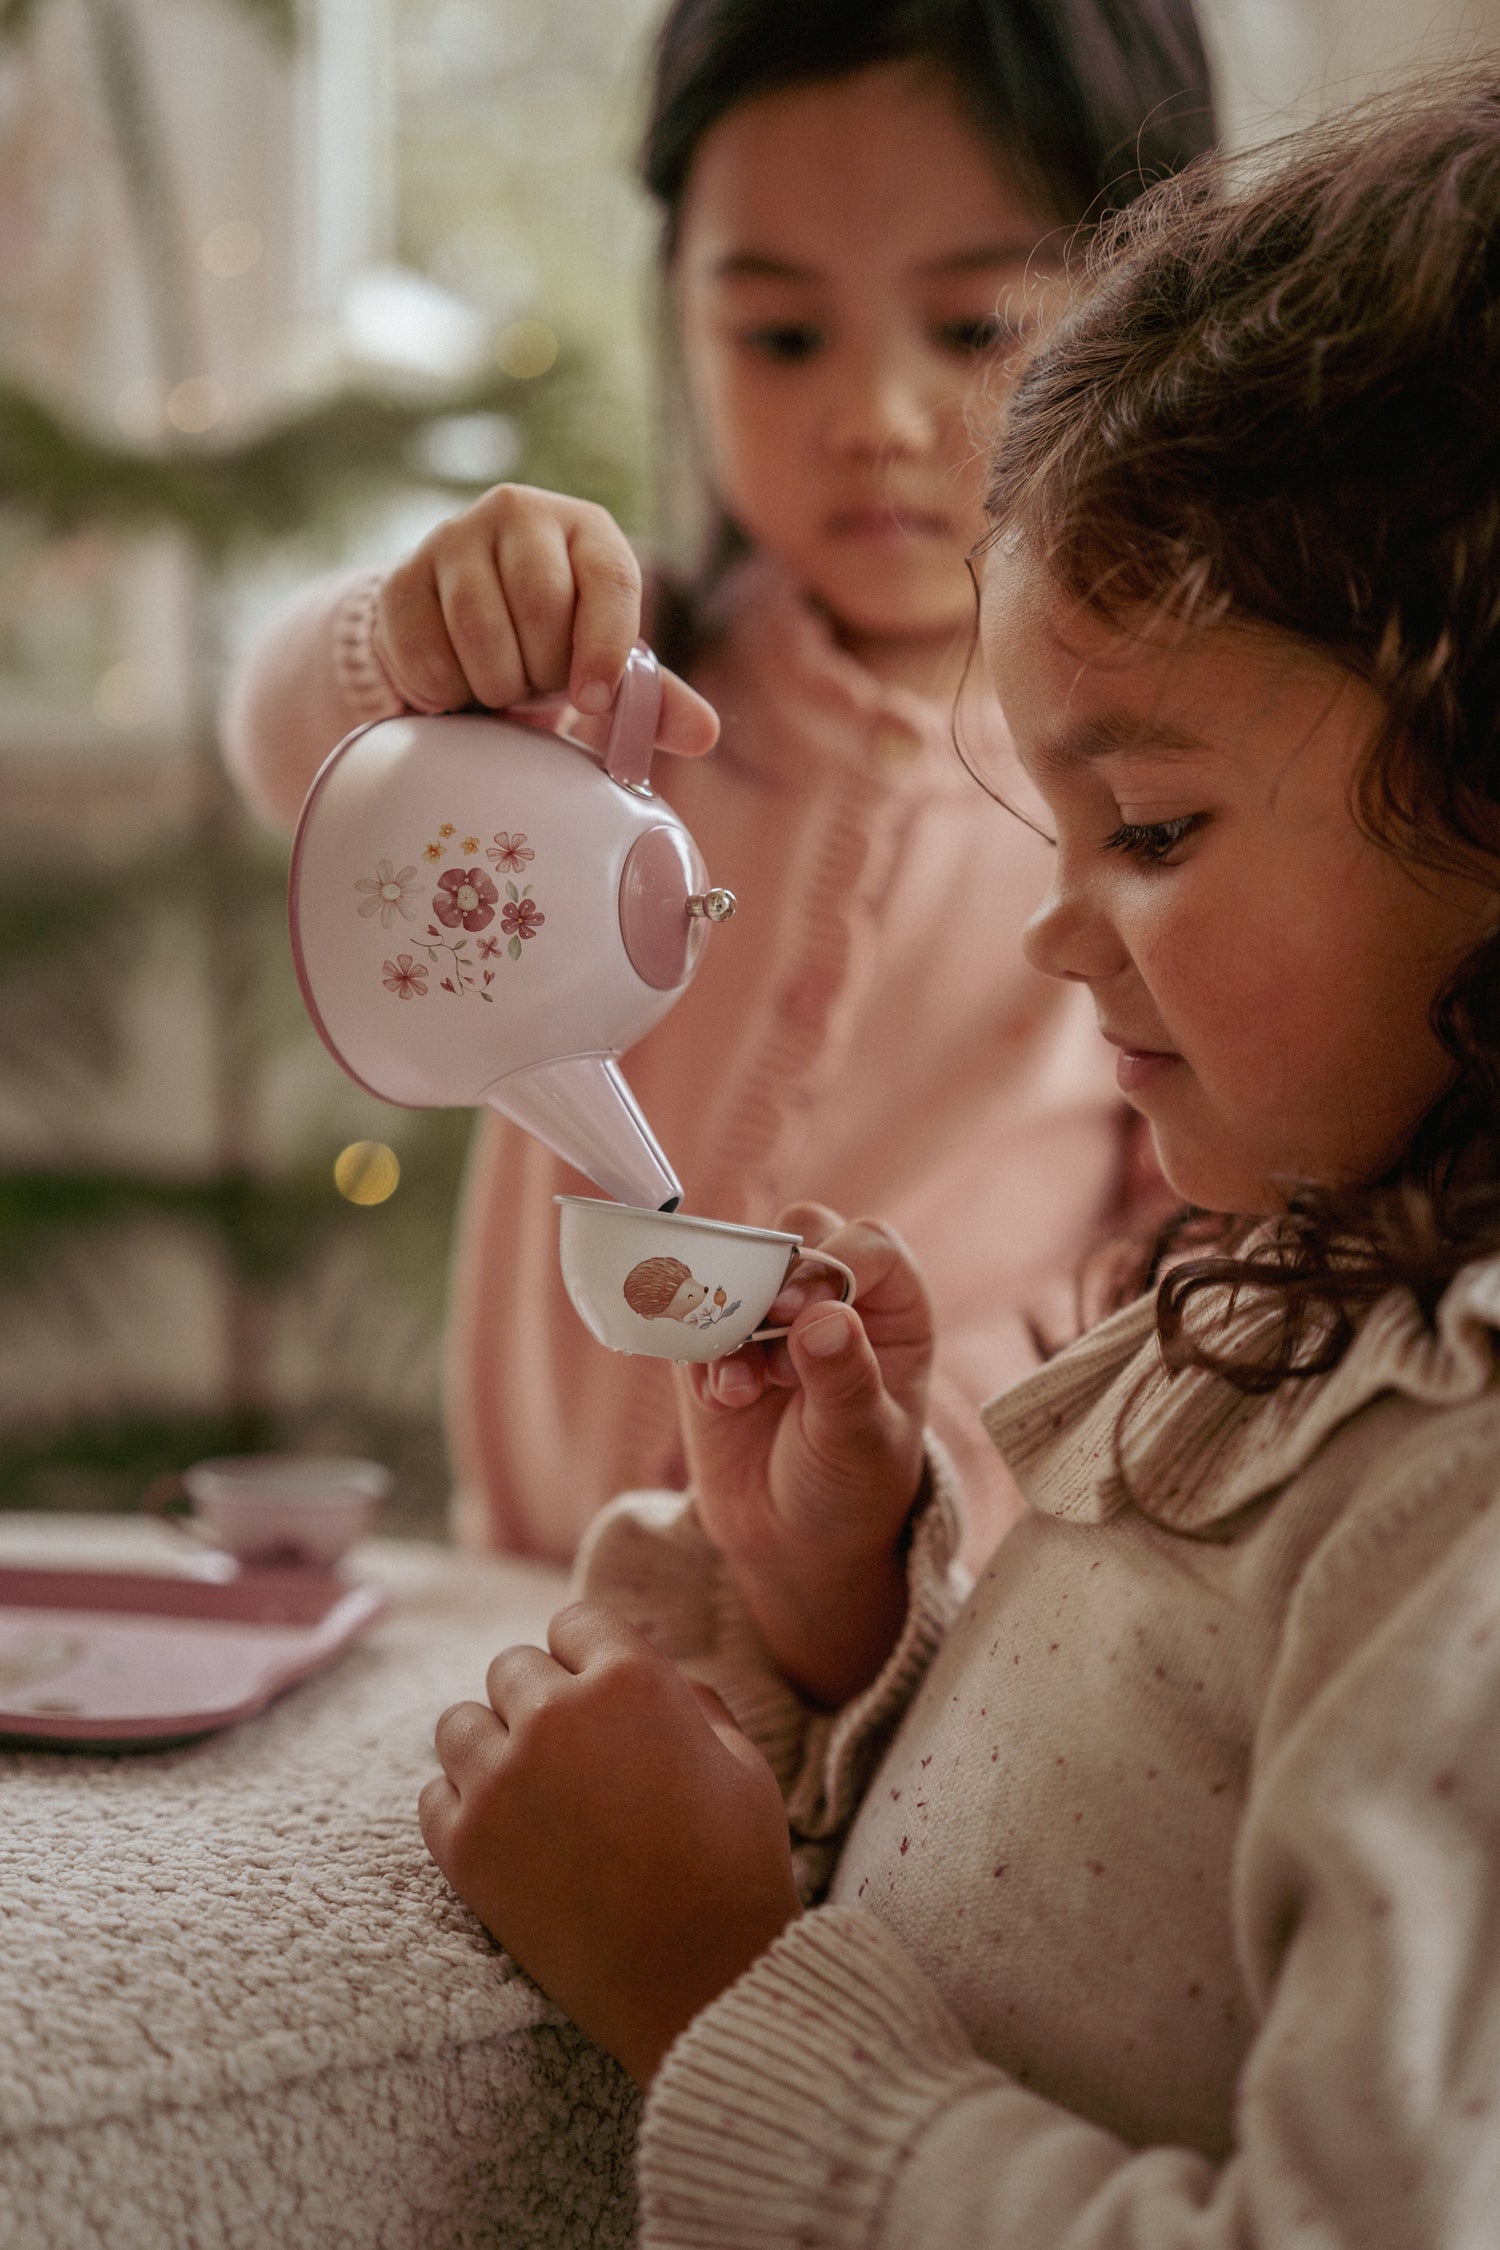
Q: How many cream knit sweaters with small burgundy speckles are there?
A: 1